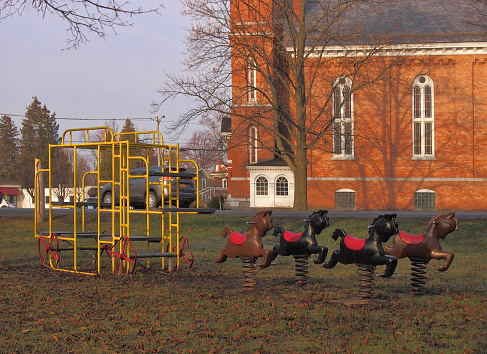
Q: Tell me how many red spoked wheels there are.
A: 4